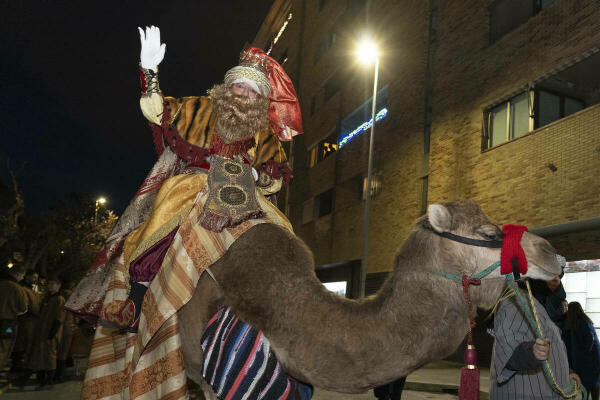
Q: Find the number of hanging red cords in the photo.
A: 1